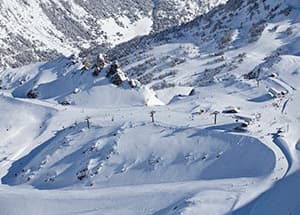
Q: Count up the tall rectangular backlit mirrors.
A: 0